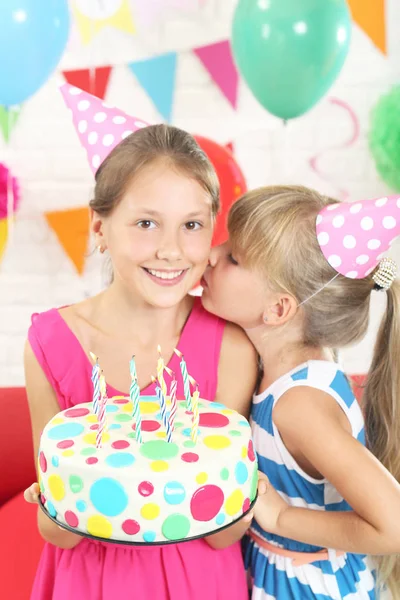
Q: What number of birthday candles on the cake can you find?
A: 10